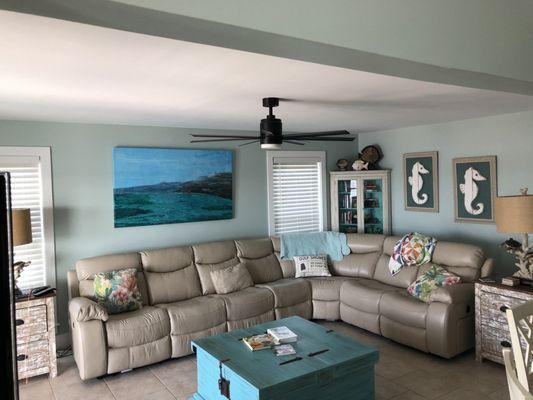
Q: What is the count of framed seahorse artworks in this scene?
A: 2